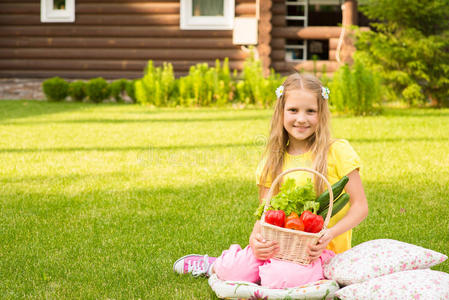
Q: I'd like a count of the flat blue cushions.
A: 0